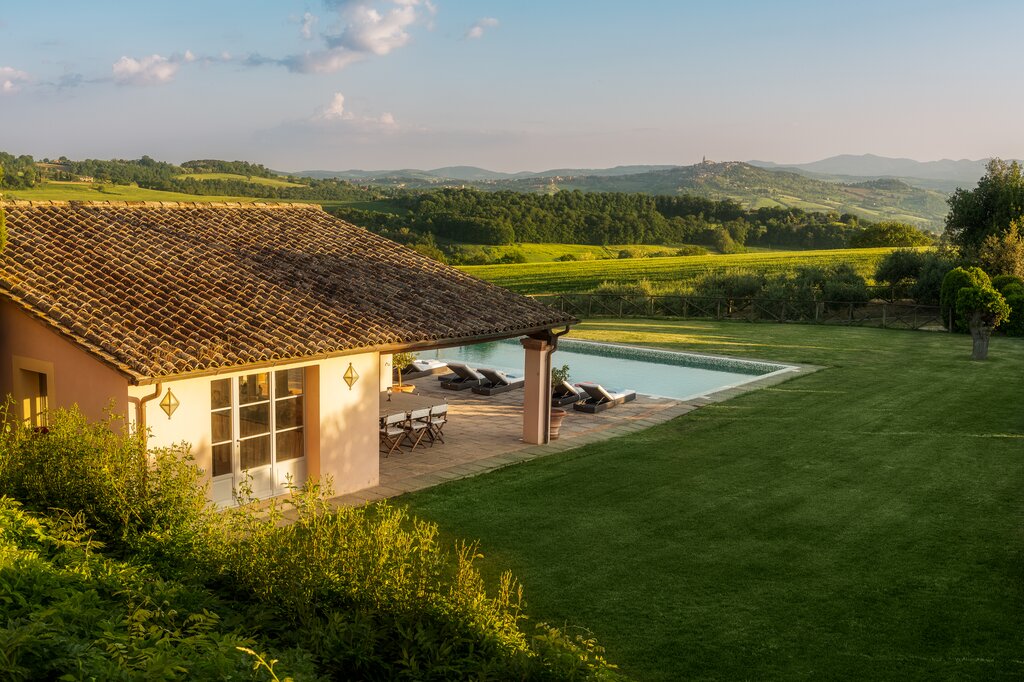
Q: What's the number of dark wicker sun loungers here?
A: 5